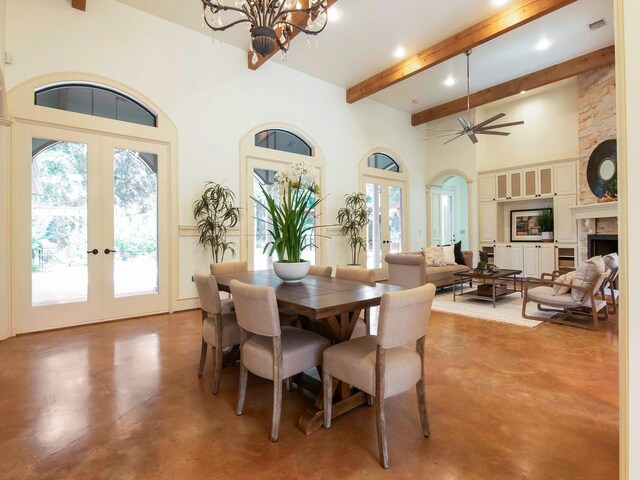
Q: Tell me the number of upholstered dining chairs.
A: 6